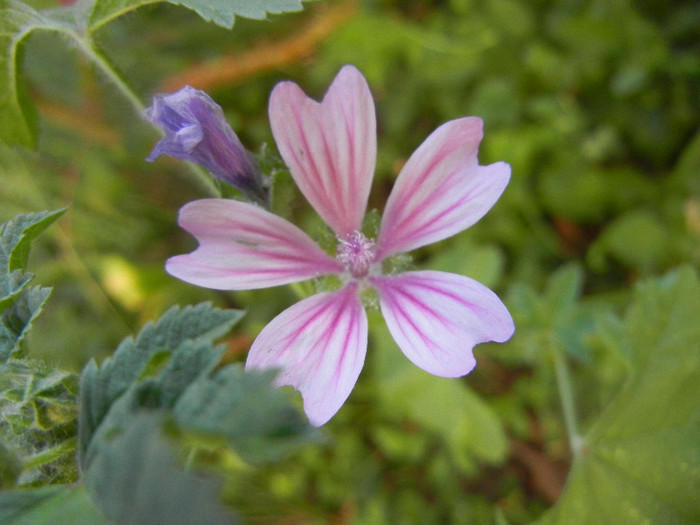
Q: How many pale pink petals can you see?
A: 5